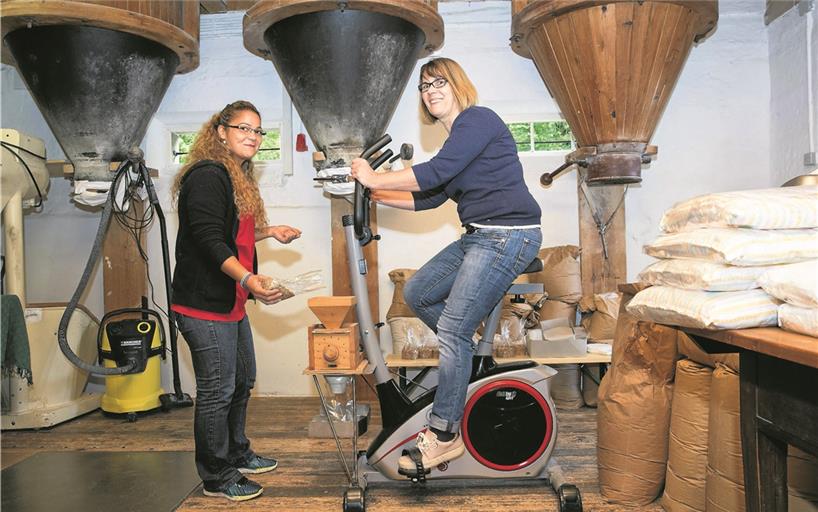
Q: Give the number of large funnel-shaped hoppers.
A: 3